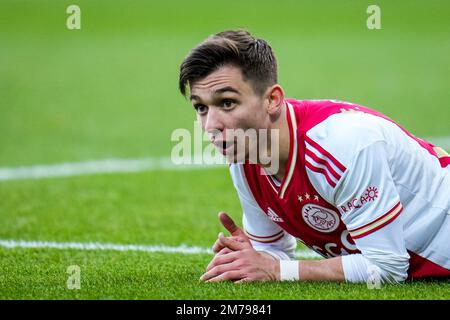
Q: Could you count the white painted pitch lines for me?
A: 2